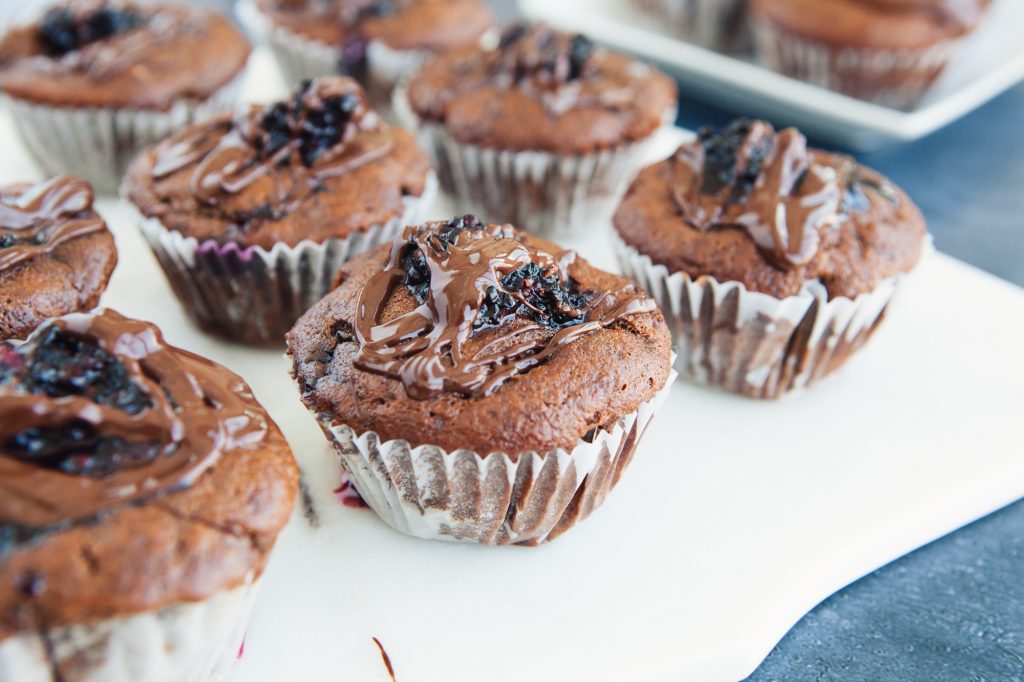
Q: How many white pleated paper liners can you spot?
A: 9